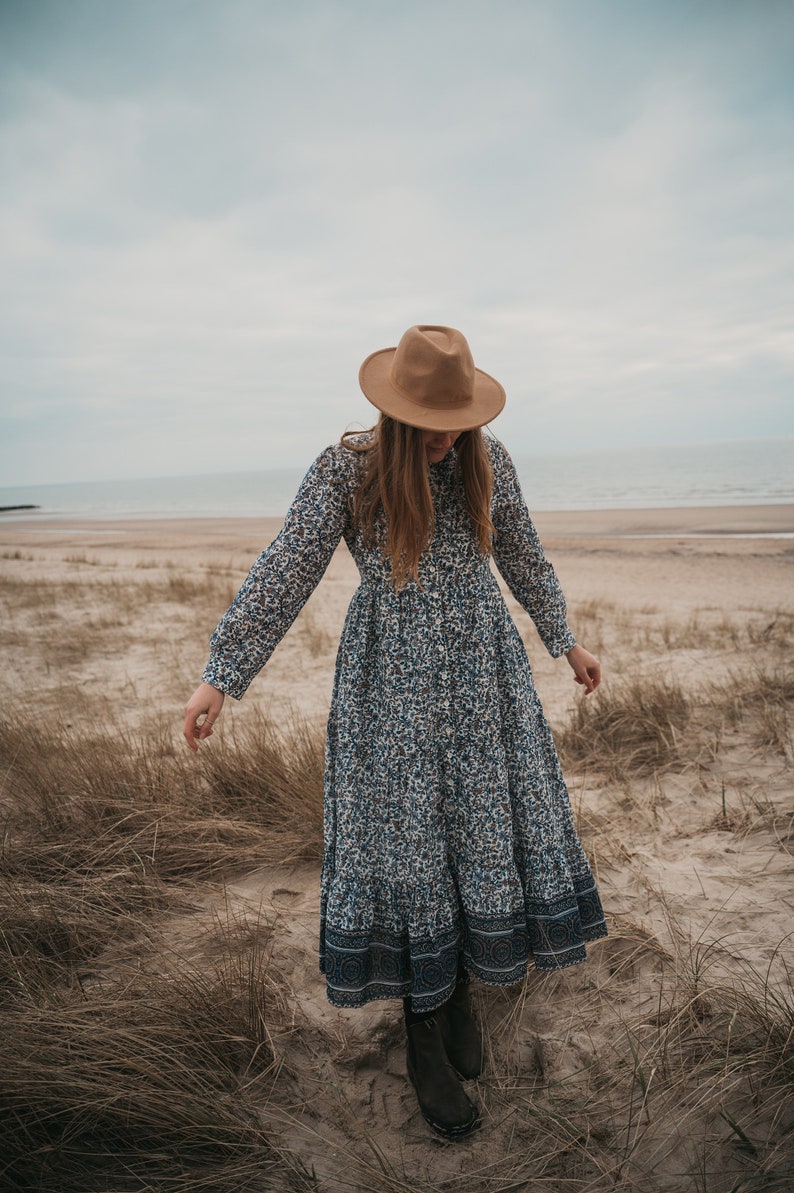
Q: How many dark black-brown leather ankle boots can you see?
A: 2